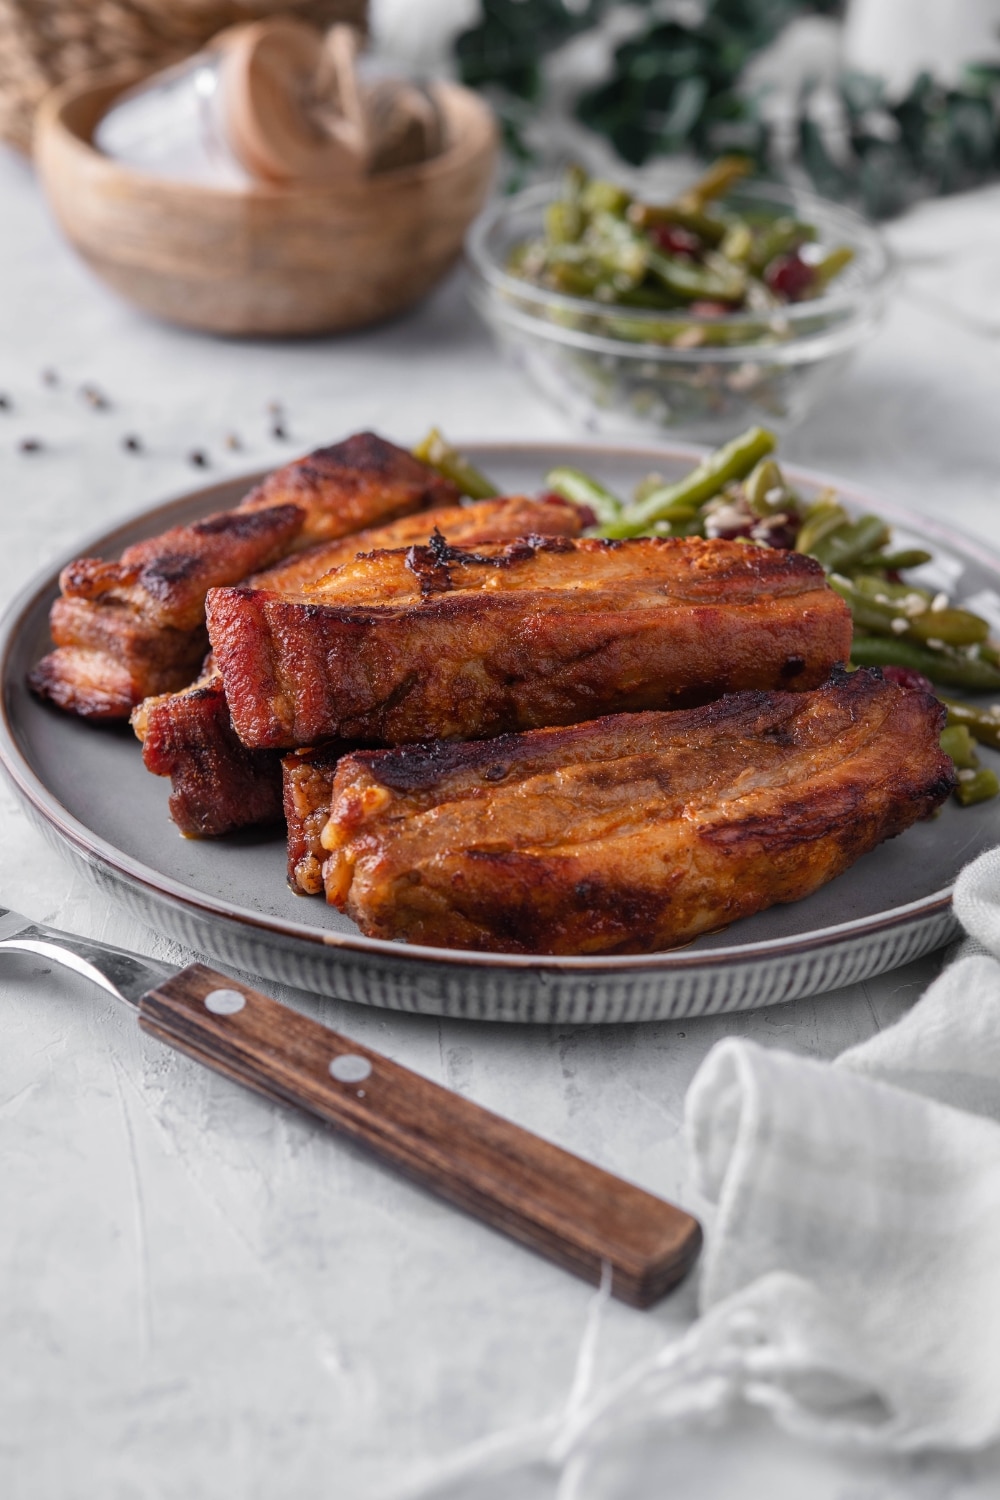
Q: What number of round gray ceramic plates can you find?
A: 1